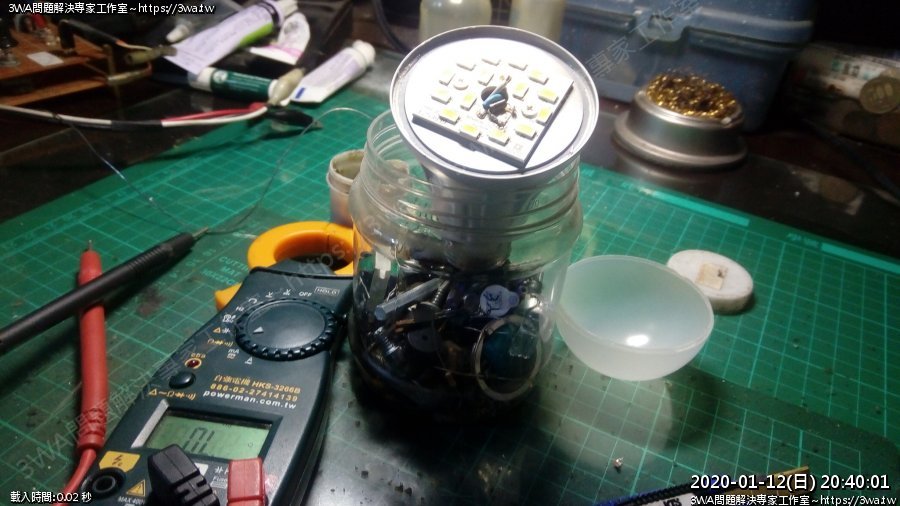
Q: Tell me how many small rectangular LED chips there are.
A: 15